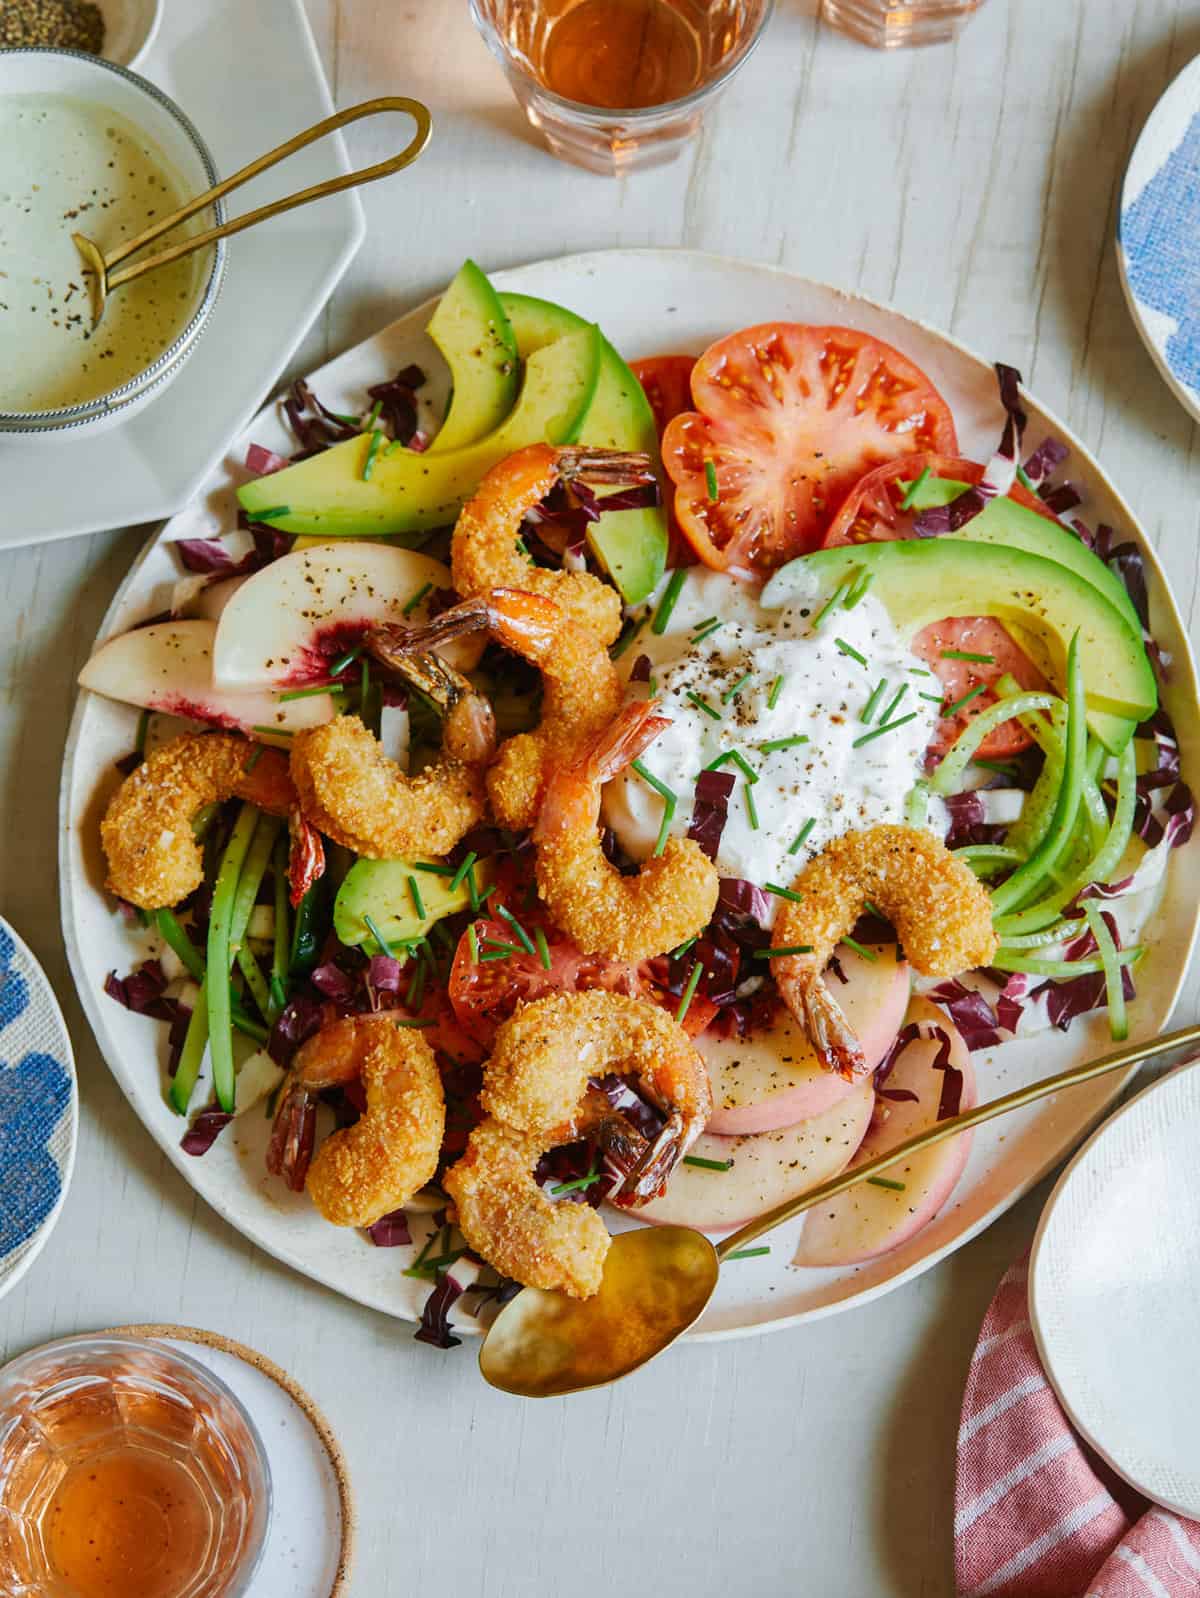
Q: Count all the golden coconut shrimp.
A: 9